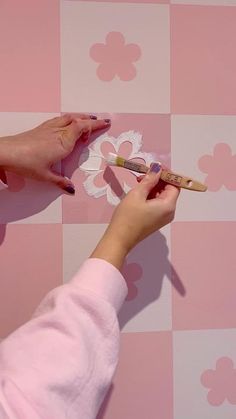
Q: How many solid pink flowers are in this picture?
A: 5